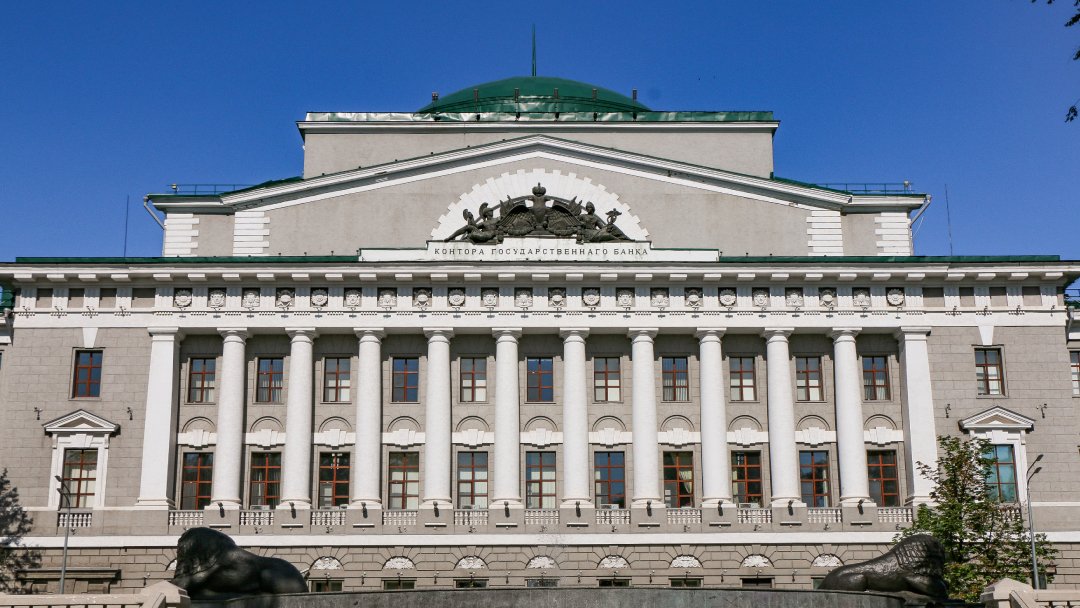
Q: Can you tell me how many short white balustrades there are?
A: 13